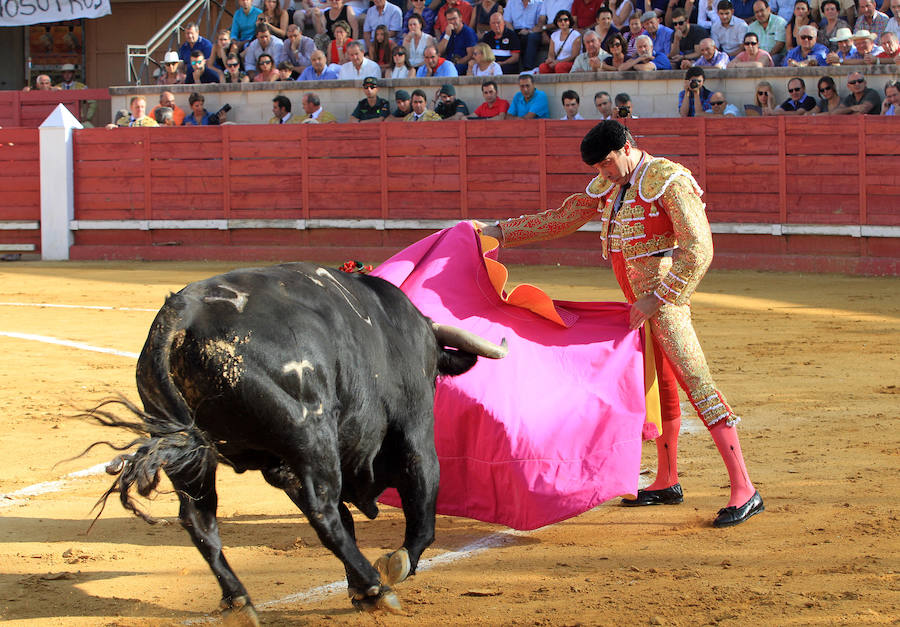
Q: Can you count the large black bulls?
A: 1